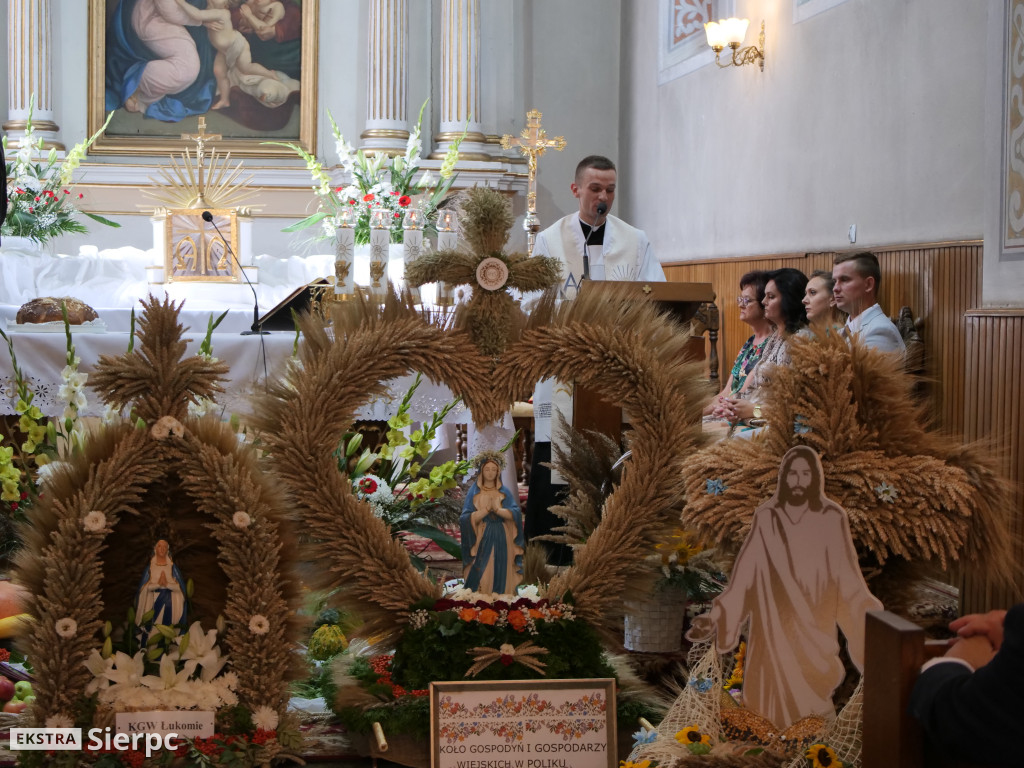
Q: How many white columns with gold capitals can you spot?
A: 3